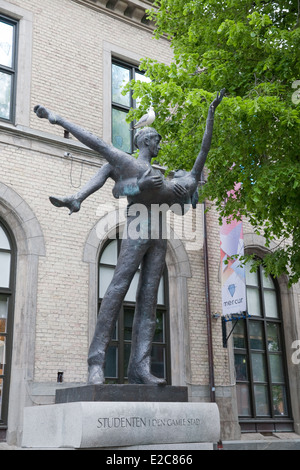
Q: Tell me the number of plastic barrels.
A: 0